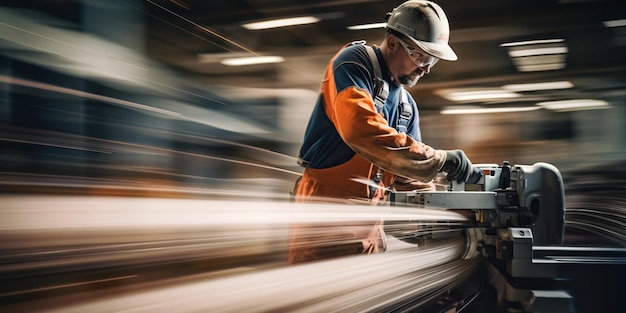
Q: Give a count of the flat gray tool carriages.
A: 1